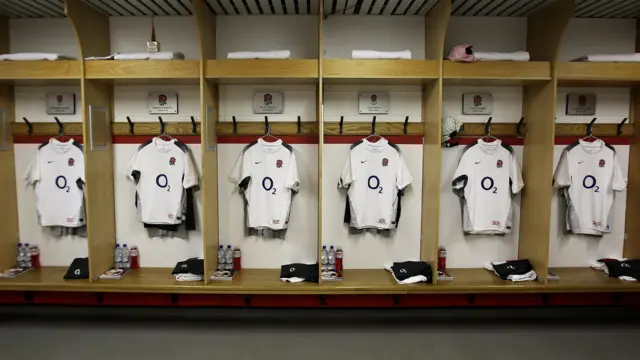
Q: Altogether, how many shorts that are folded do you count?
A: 6